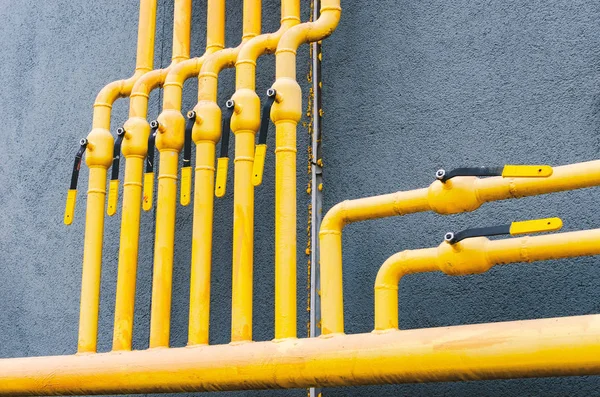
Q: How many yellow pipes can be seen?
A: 9